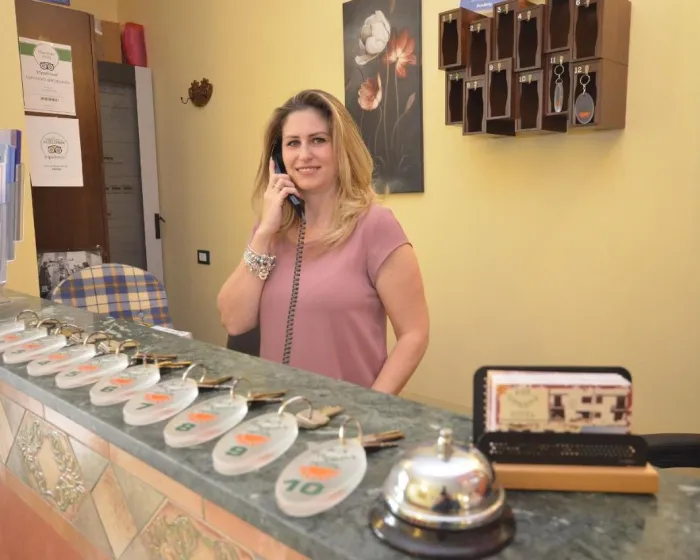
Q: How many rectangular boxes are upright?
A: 12